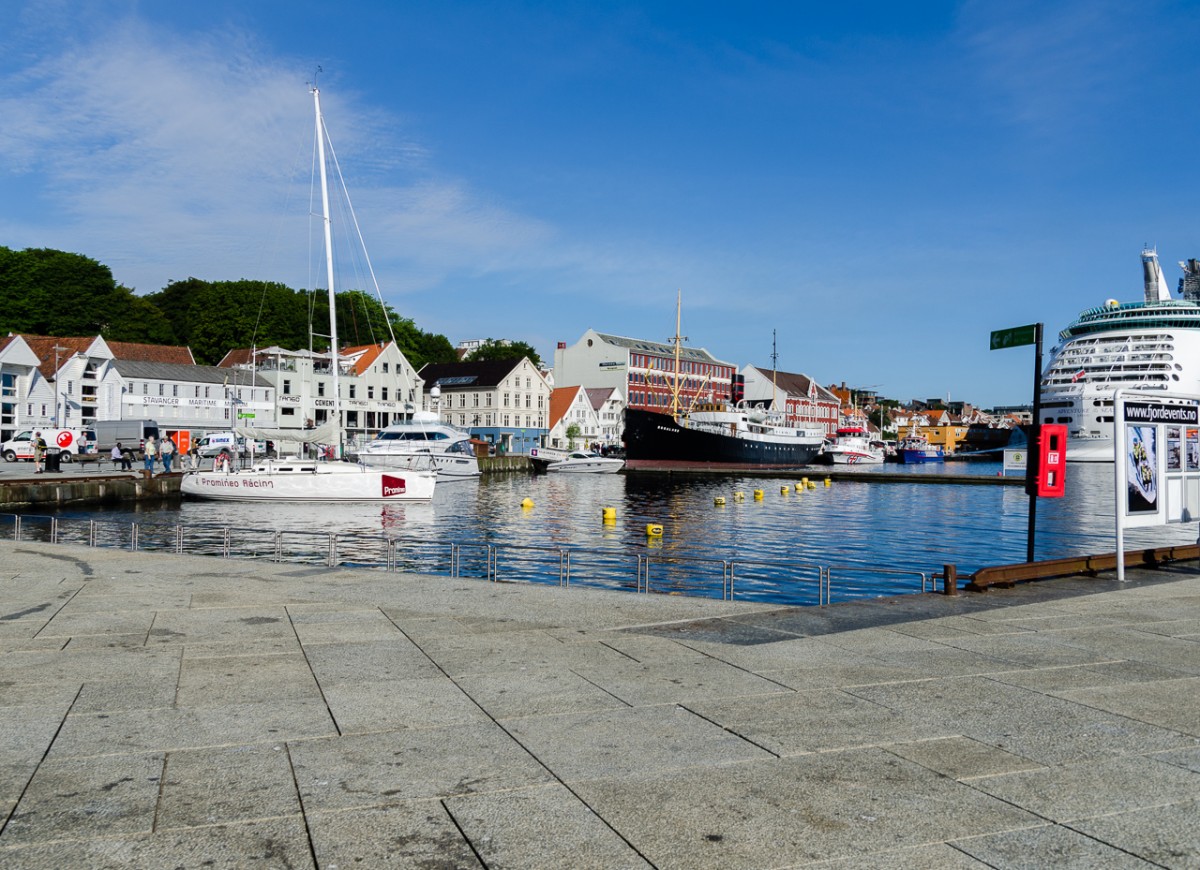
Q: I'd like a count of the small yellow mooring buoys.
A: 11